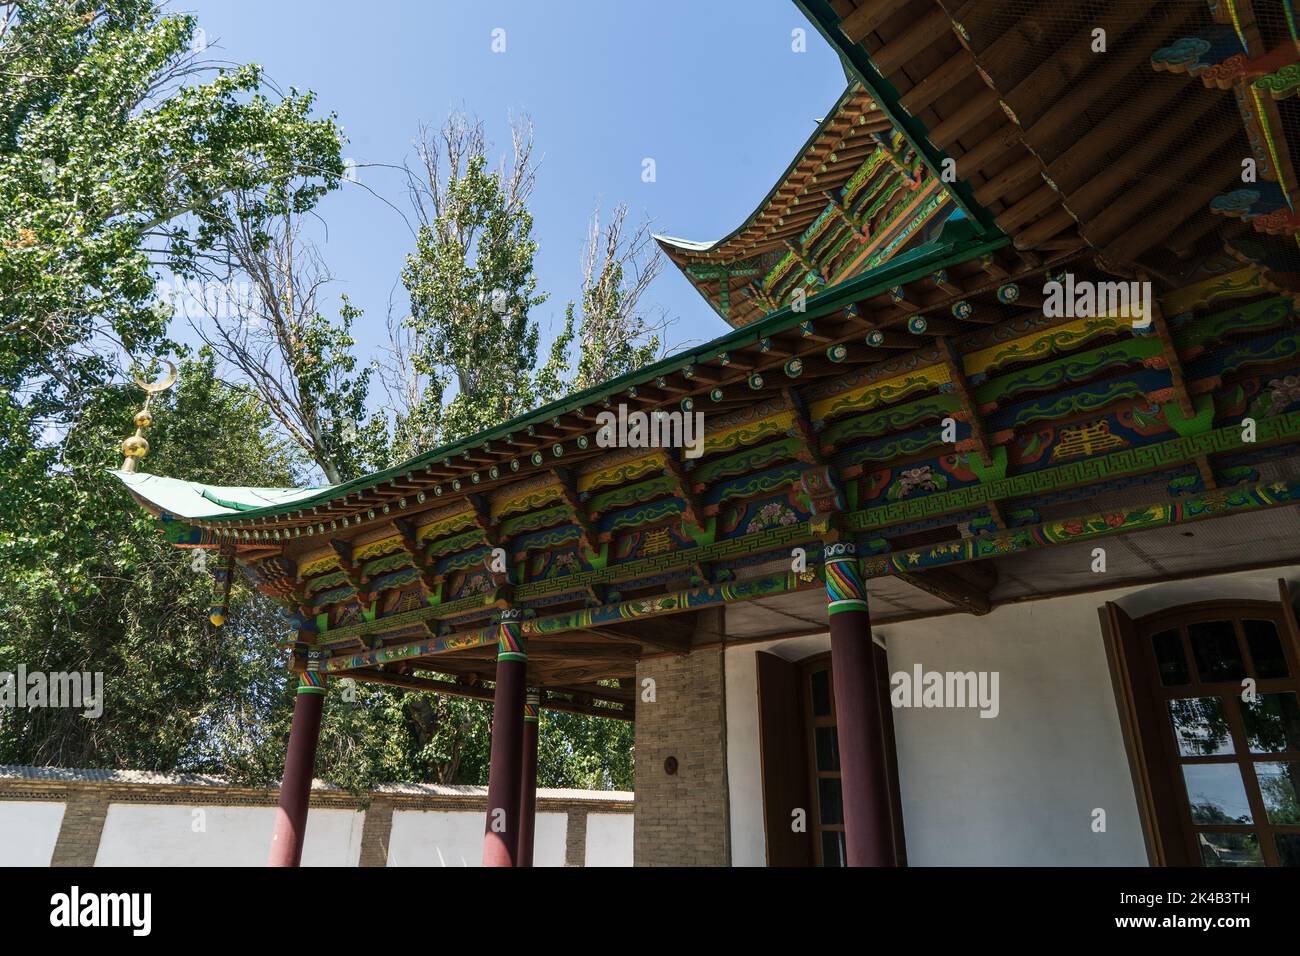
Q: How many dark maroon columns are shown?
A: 4